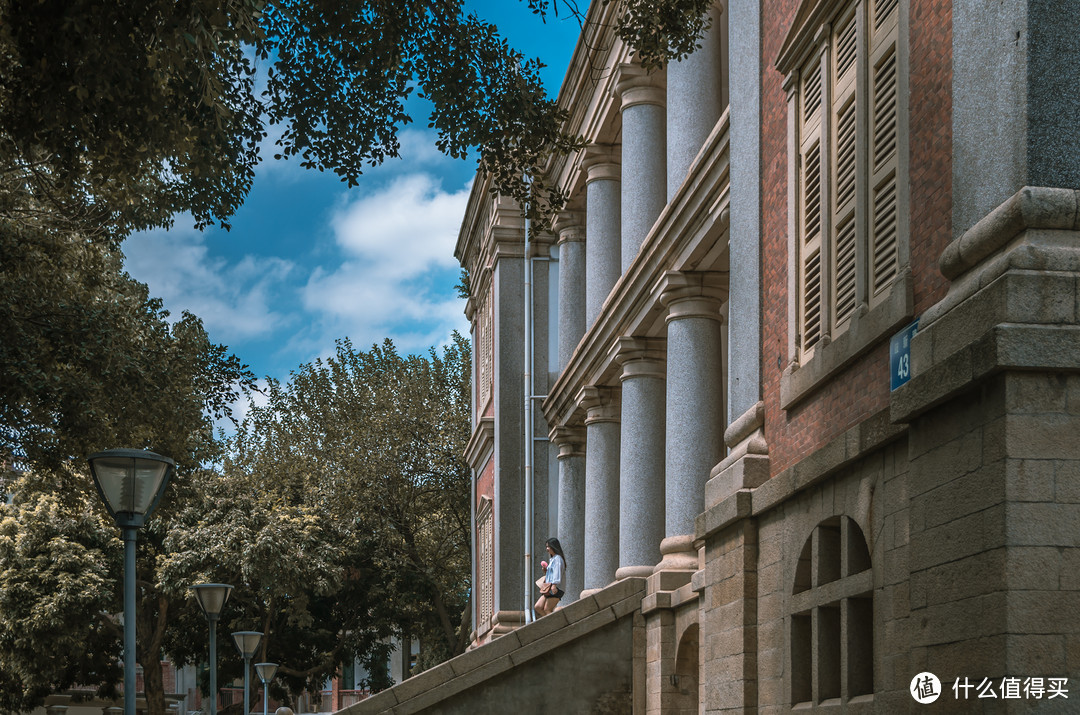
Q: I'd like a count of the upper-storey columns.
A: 4